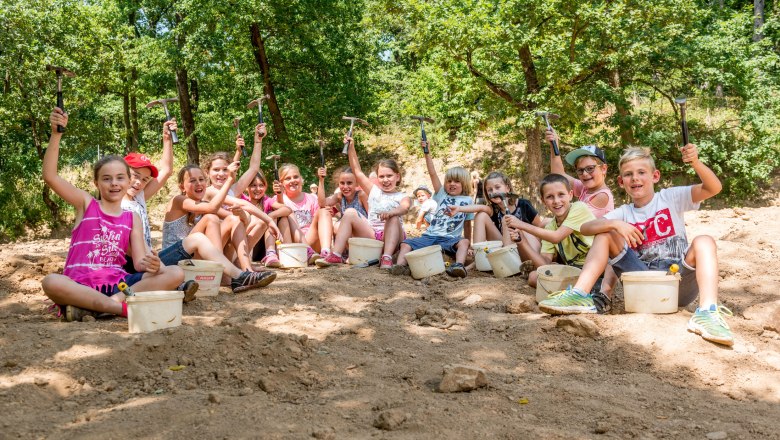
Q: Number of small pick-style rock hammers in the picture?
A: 11